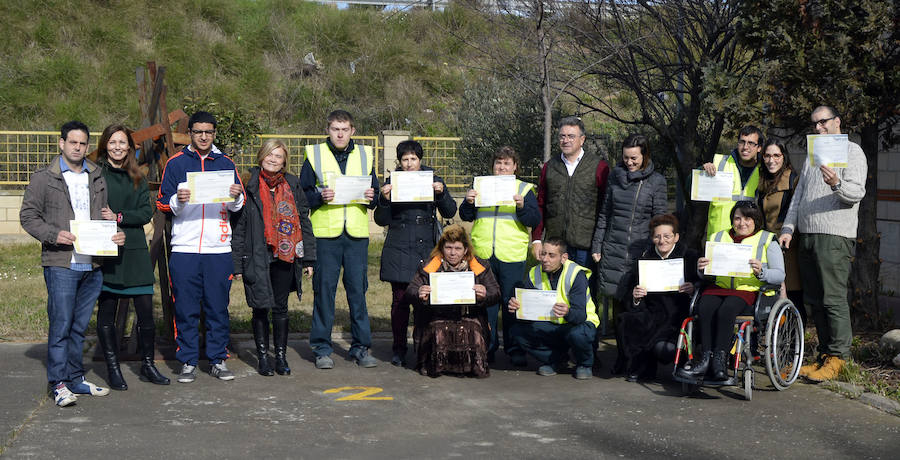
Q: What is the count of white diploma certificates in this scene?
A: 11